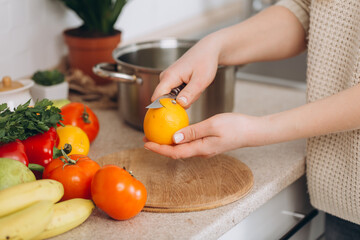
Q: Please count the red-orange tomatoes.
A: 3